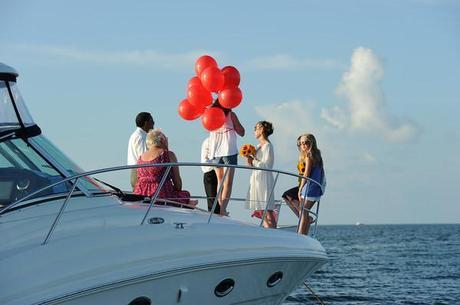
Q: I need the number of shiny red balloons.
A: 8